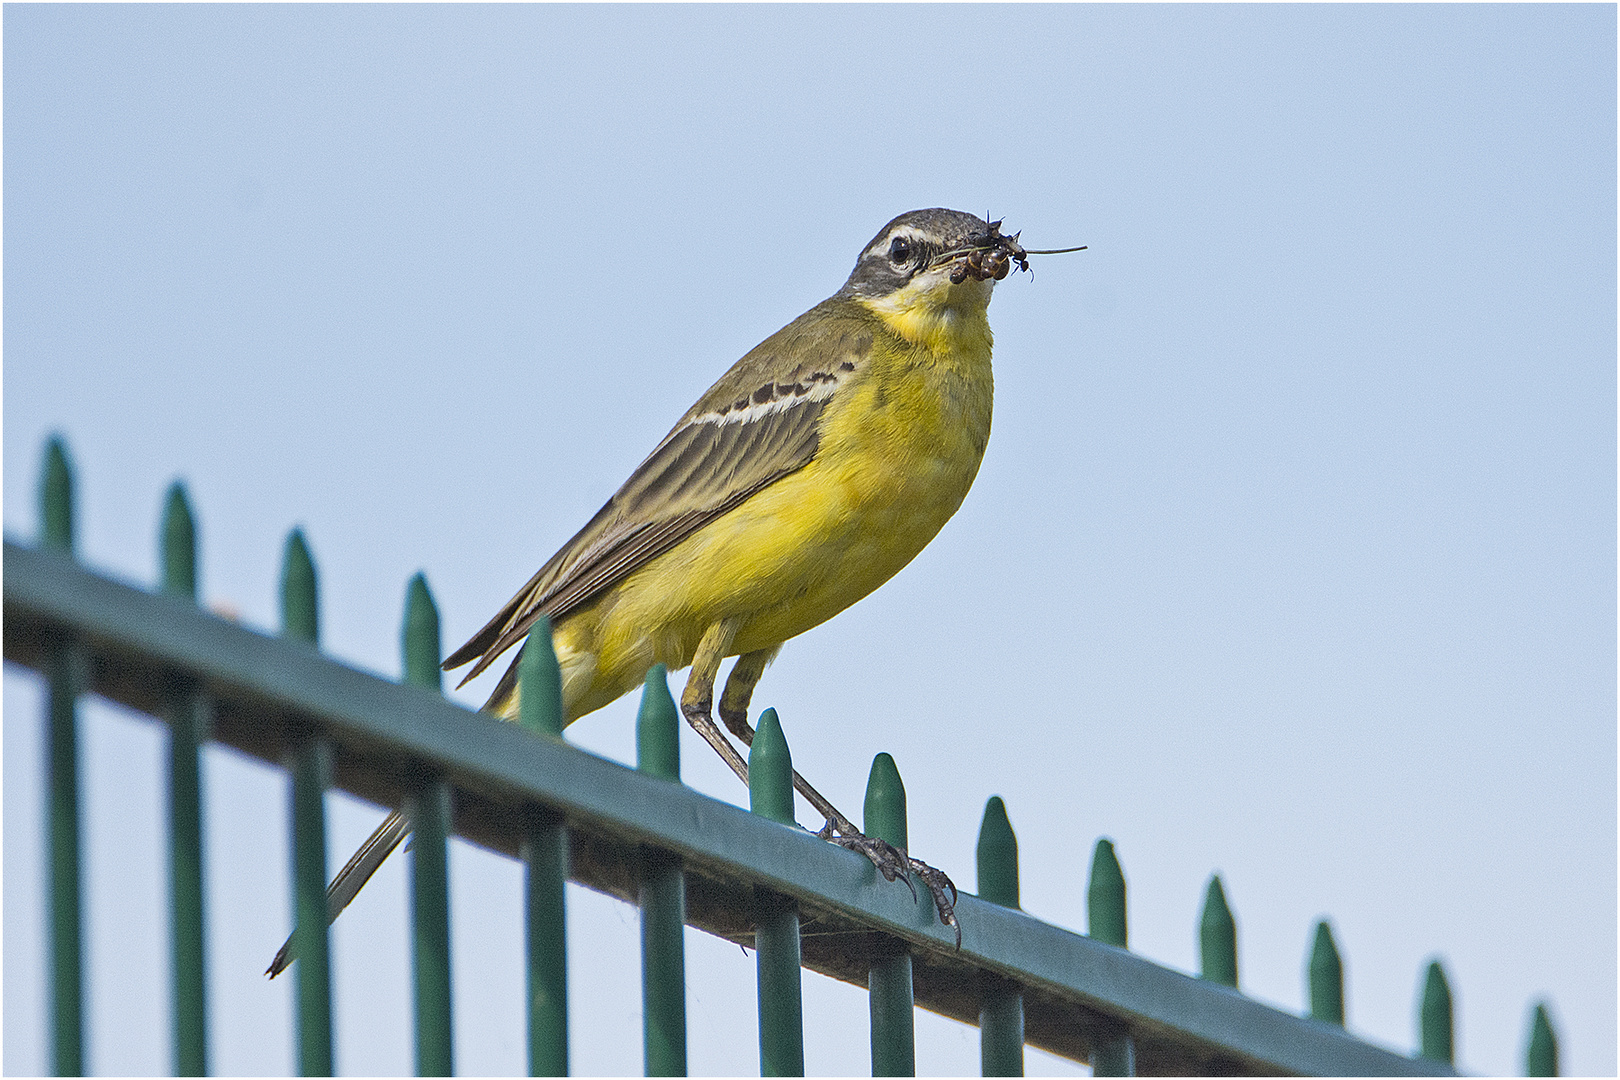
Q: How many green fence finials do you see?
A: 14